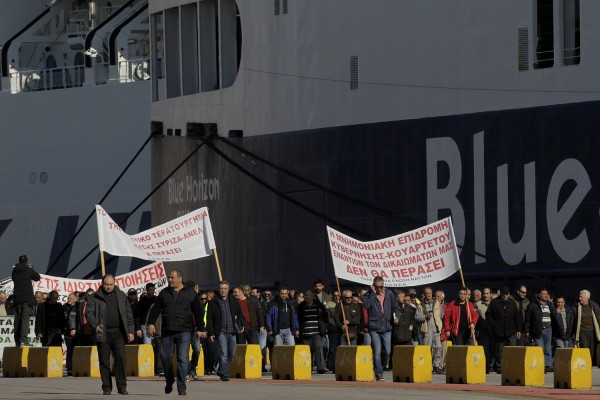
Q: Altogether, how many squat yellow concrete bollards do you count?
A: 12